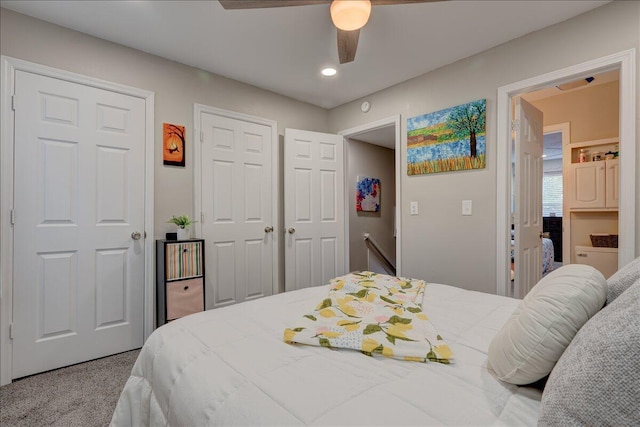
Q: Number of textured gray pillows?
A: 2